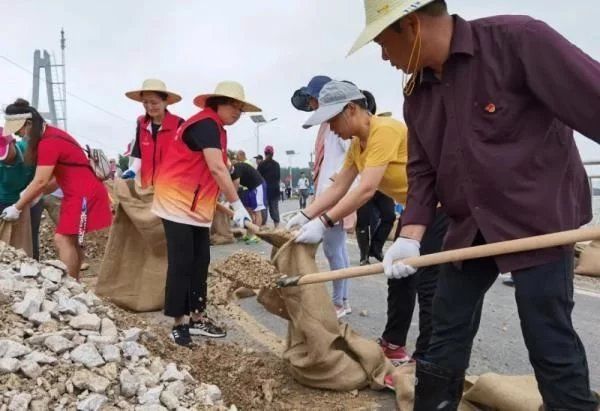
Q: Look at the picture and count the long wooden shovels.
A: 2